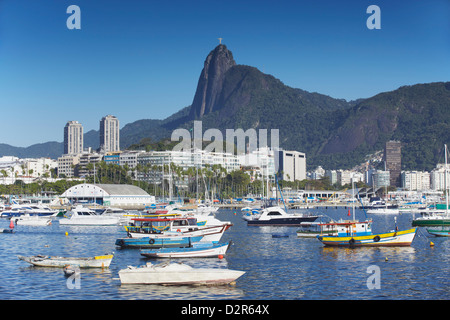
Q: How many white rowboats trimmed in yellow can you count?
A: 1